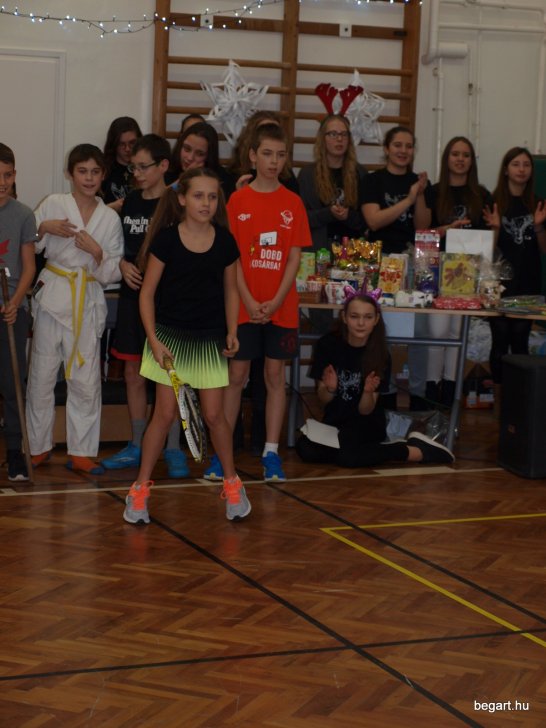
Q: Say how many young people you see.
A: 14